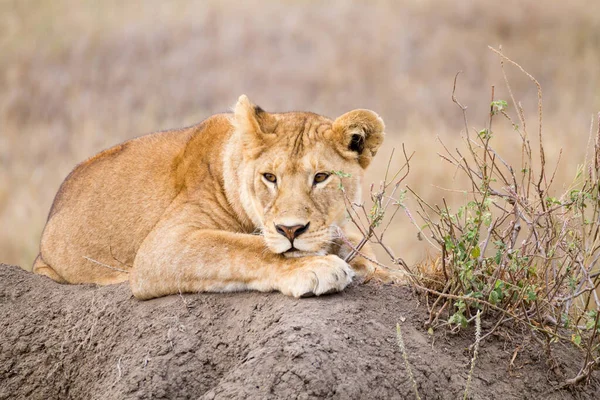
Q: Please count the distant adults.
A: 0